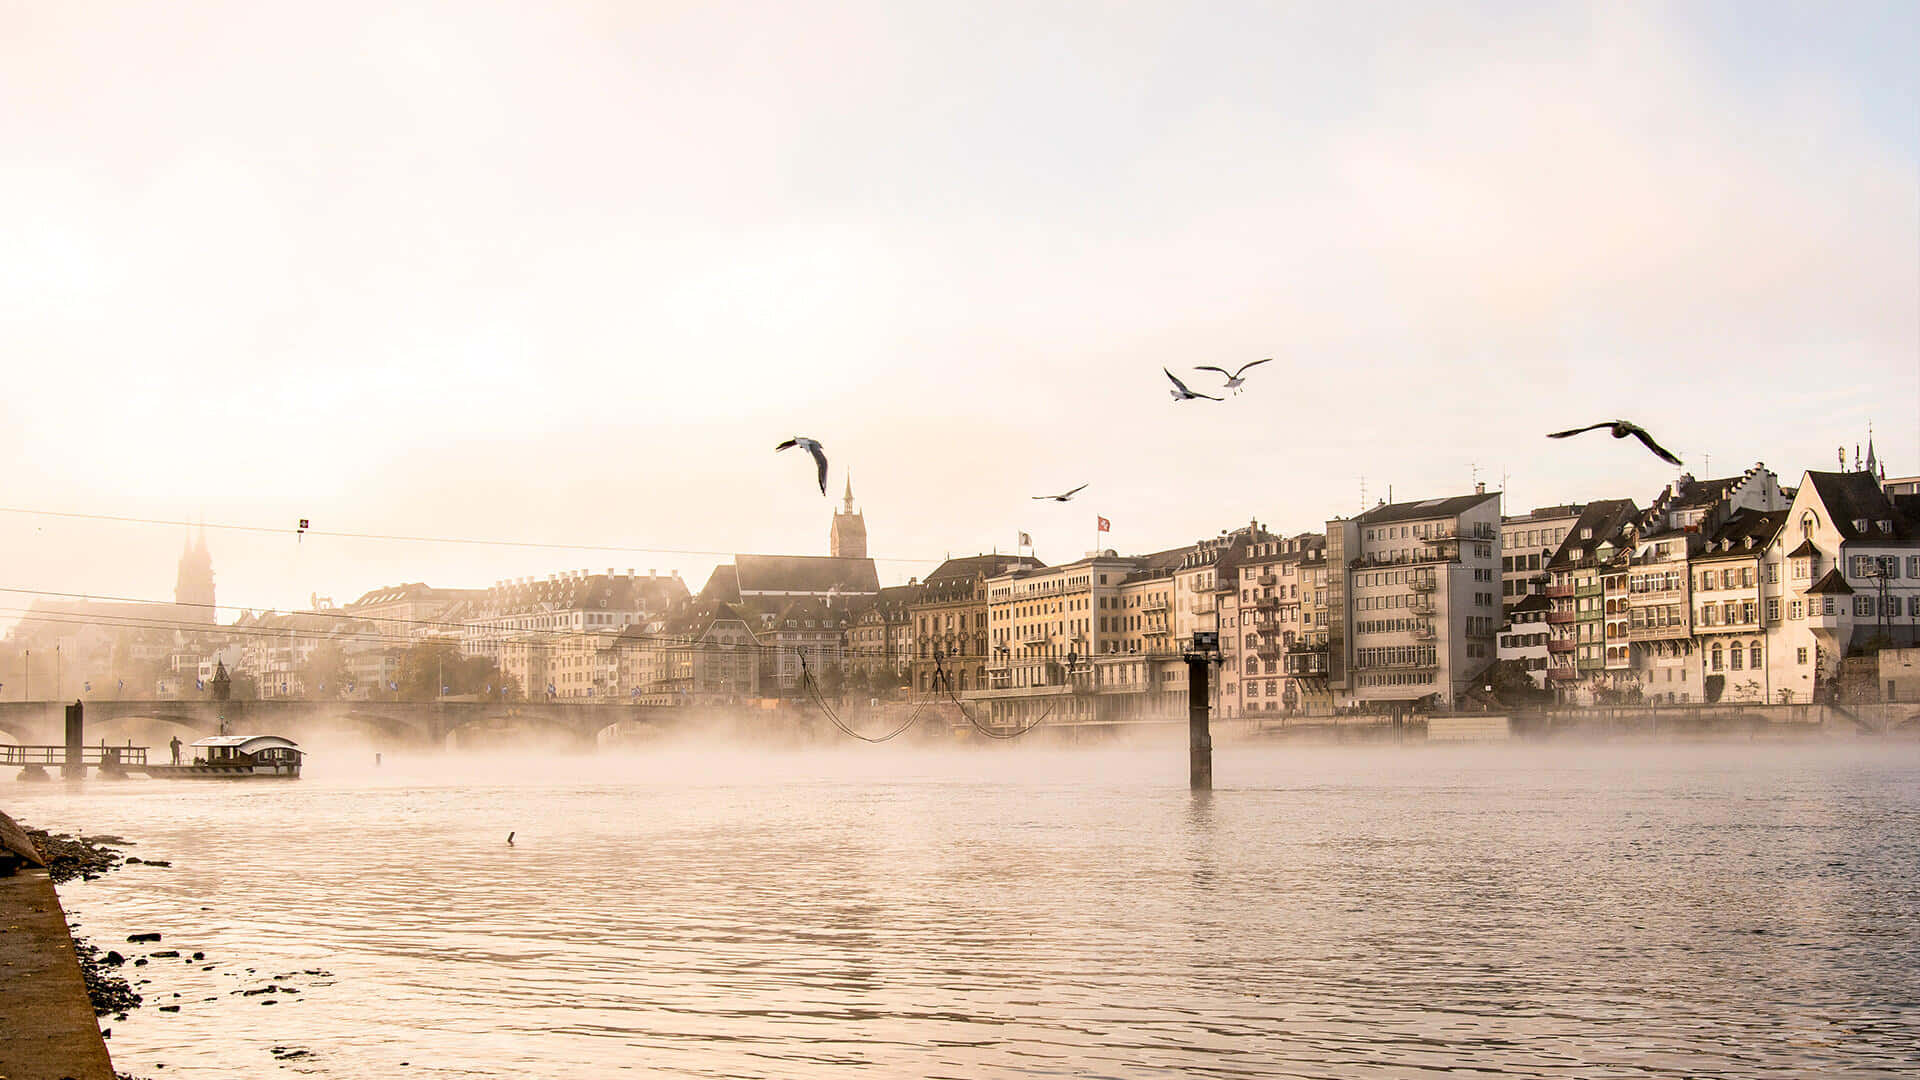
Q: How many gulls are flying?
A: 5